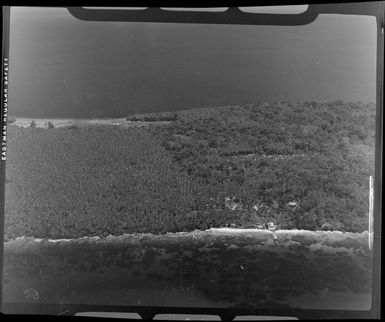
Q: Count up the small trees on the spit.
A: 2